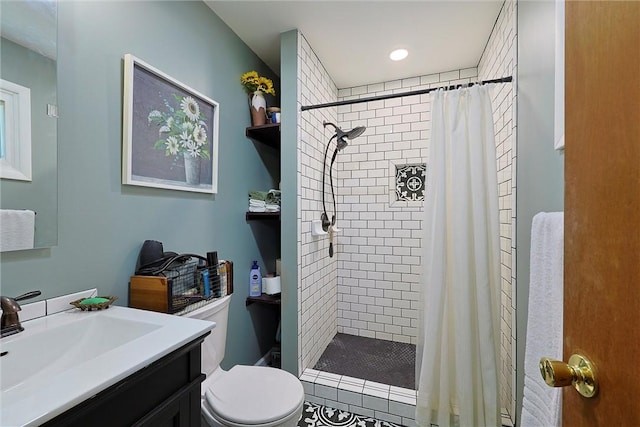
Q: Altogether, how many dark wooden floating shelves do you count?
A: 3